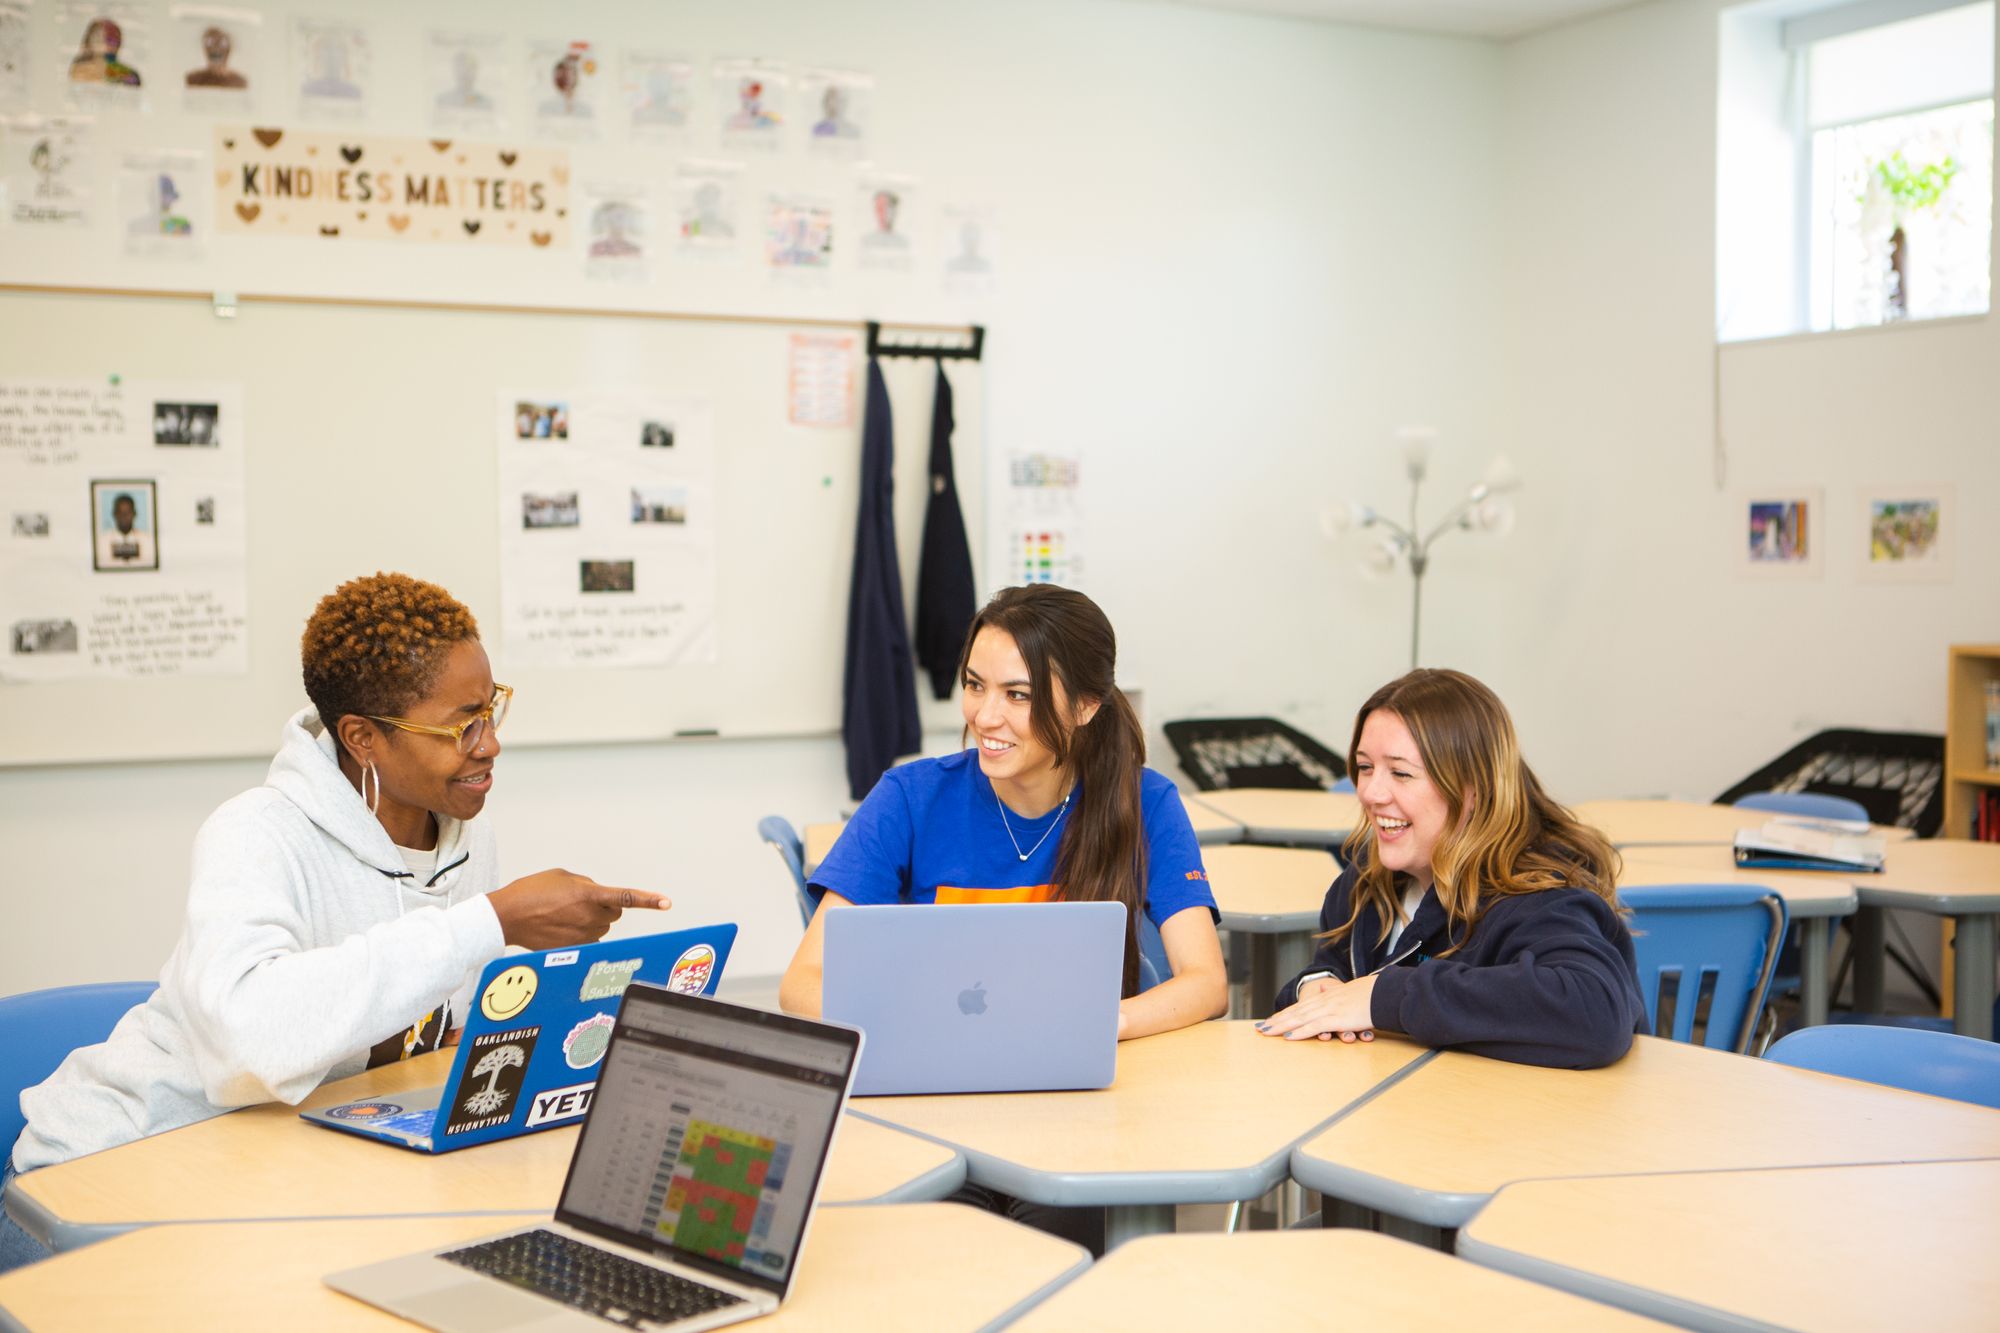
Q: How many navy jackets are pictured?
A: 3